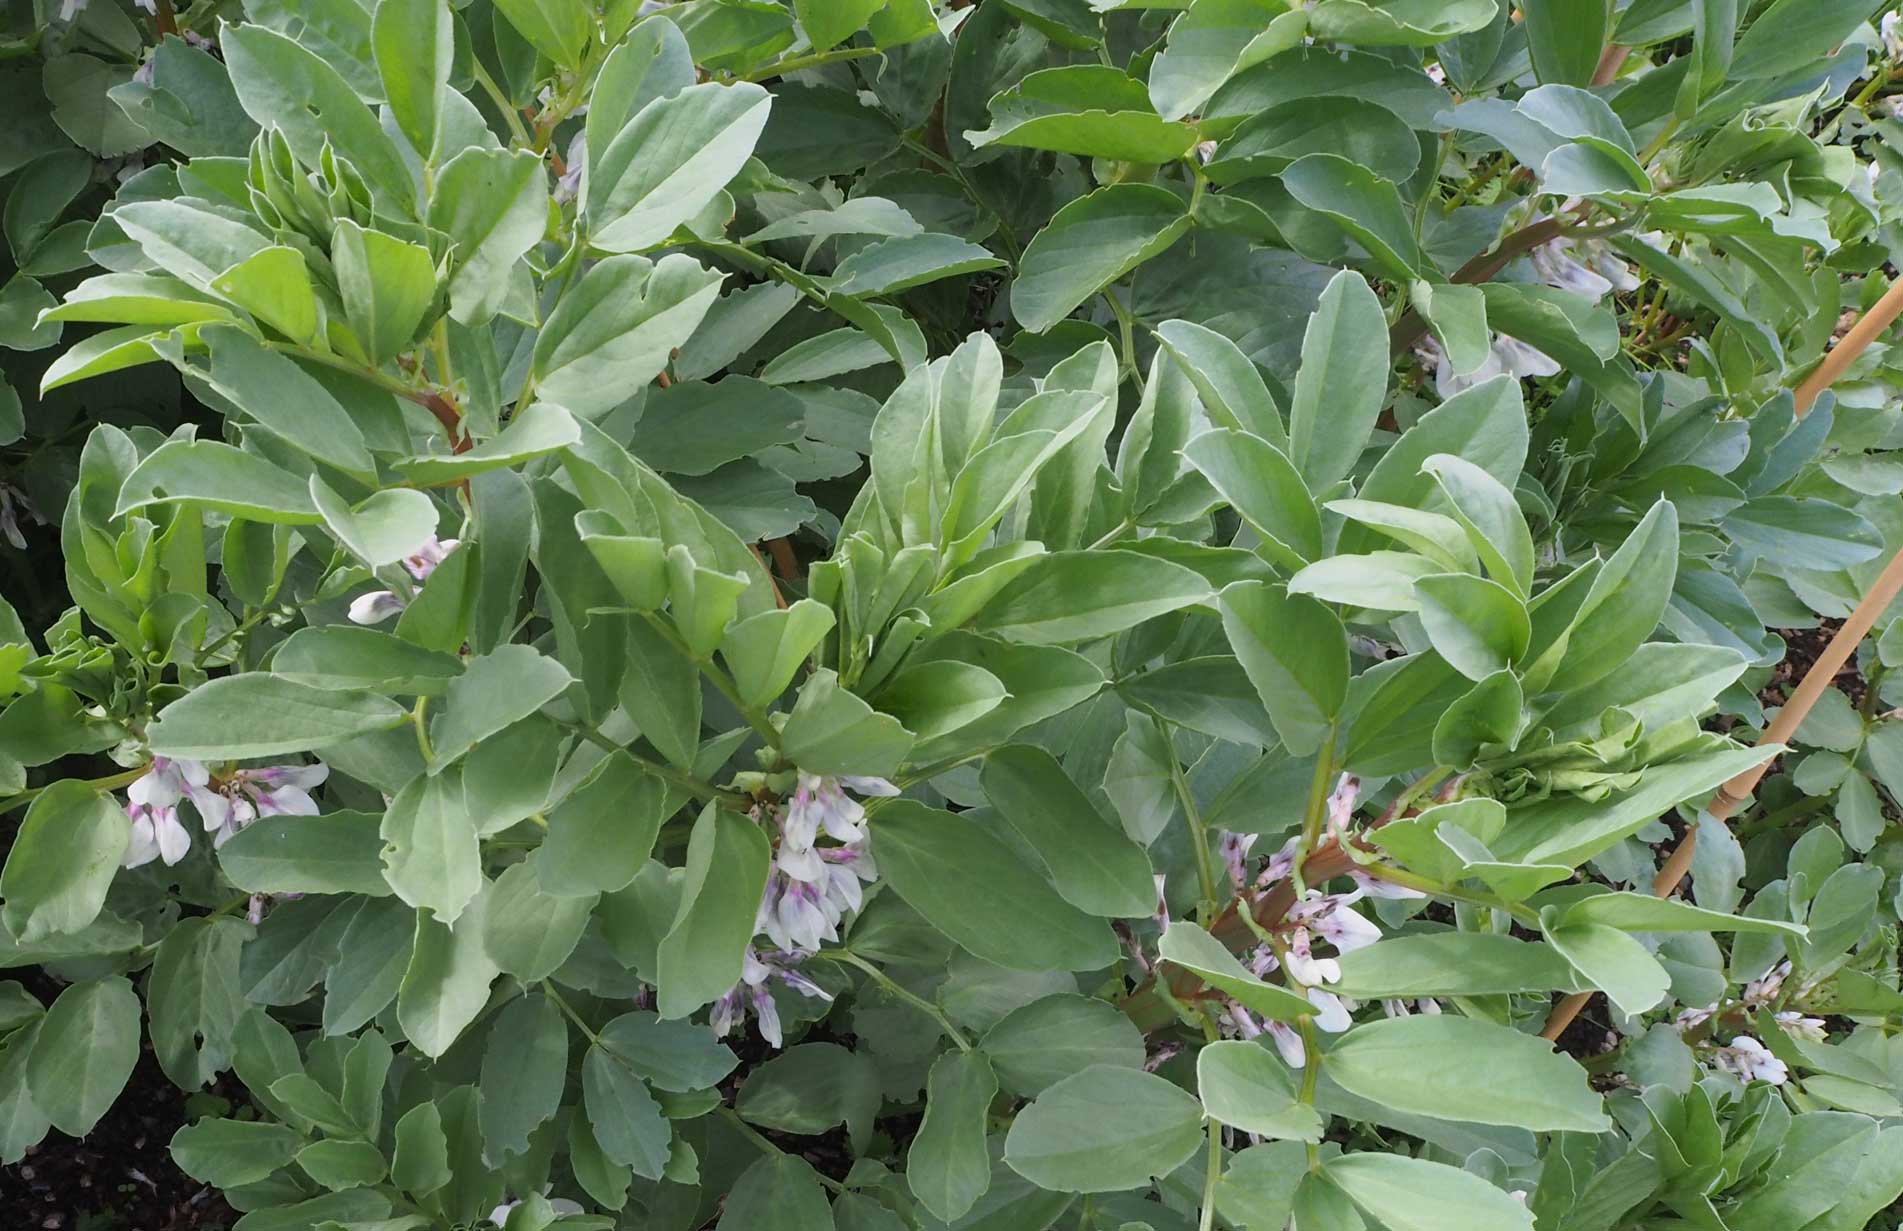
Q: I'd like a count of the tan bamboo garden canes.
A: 2